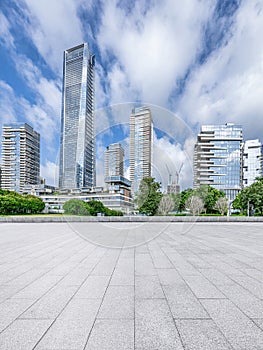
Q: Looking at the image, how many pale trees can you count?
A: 3